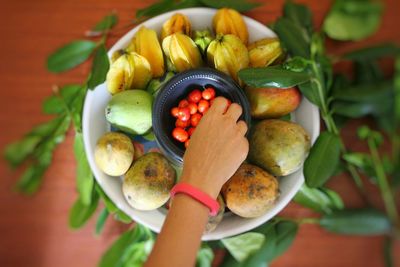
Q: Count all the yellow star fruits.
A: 7